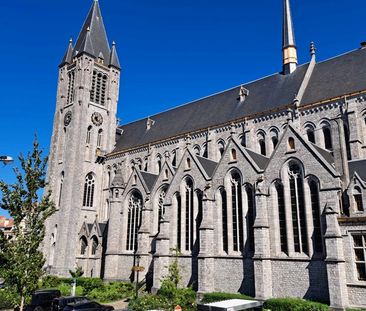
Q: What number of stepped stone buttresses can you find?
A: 5